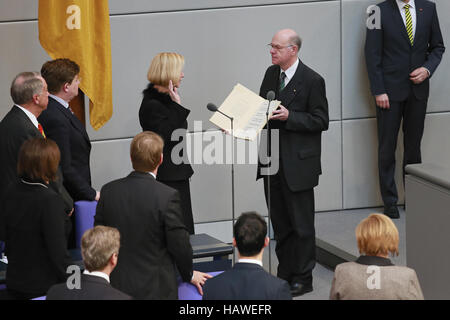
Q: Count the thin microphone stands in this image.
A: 2